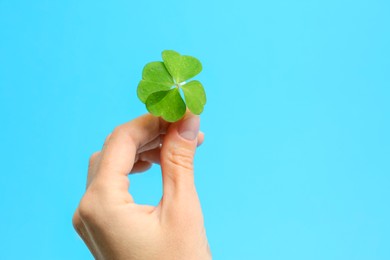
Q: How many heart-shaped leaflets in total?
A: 4